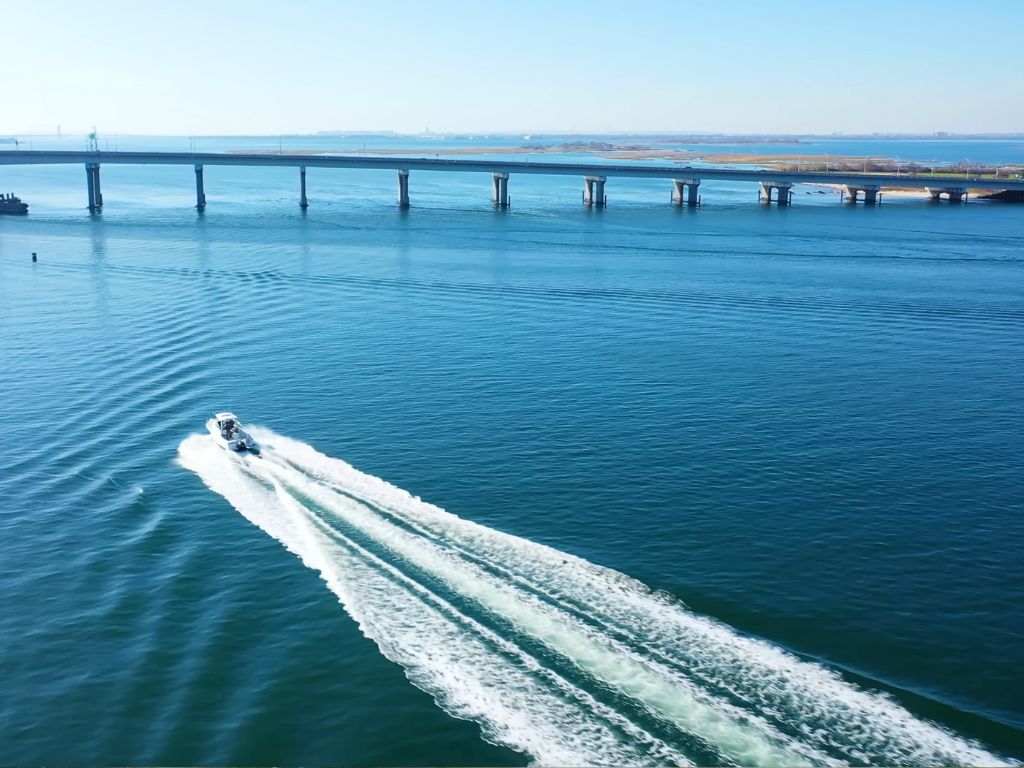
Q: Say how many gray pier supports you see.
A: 10